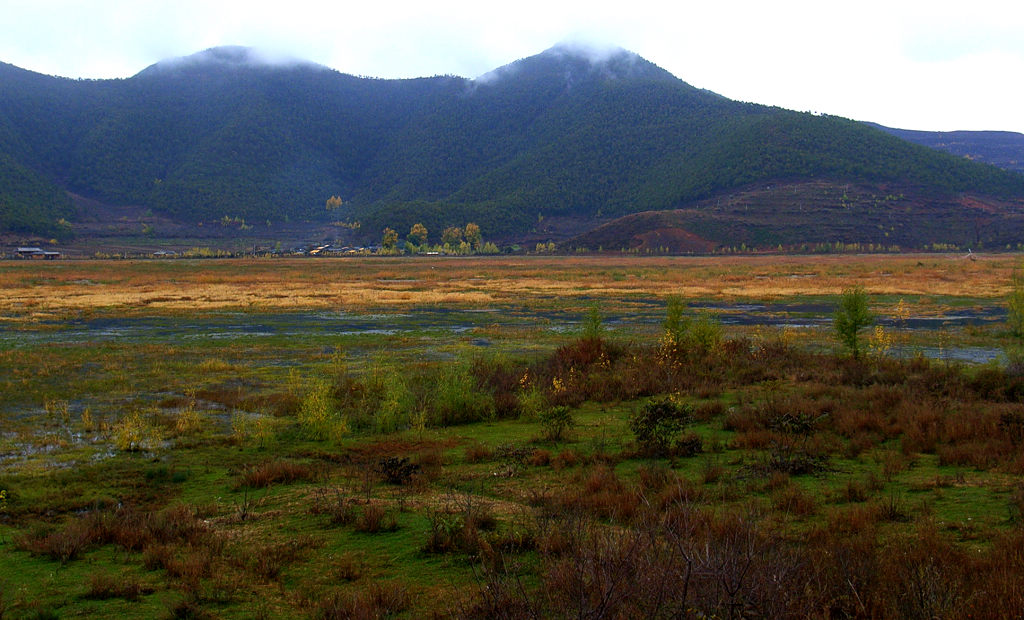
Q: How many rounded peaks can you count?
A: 2